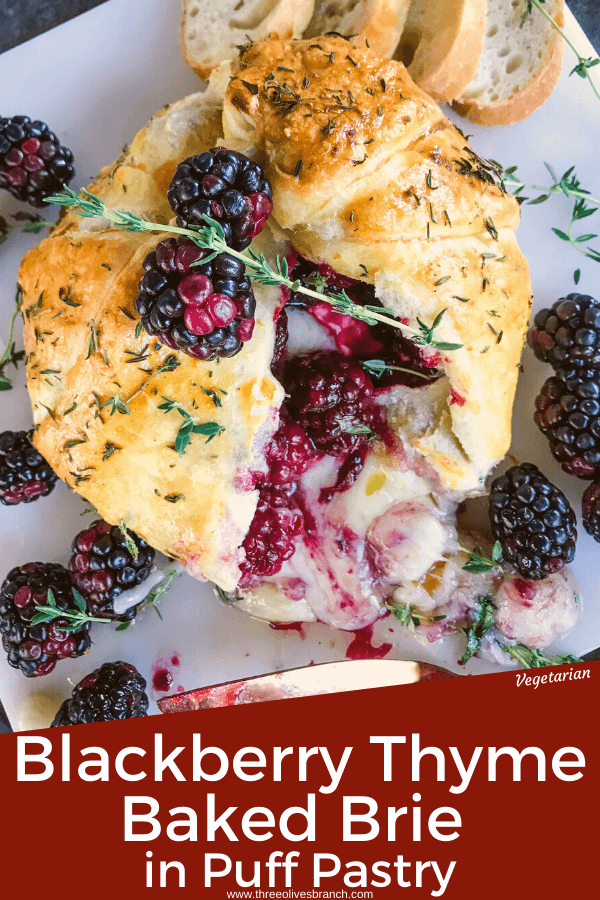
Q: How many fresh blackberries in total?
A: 11